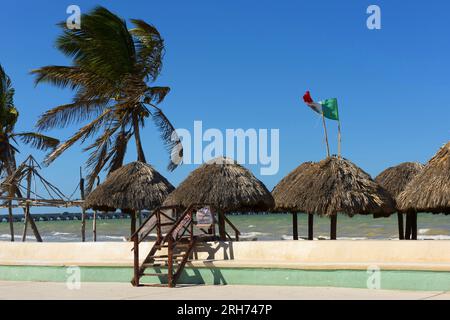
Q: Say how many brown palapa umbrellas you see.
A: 5